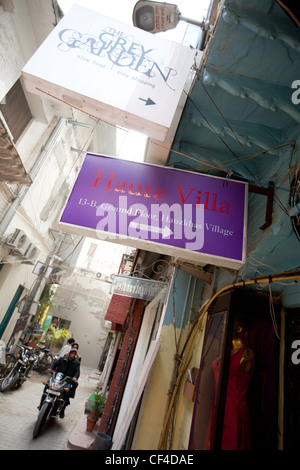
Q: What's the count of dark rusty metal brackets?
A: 1